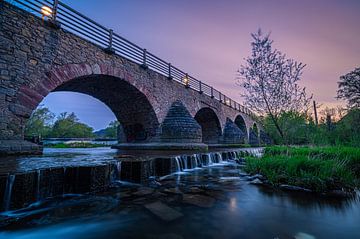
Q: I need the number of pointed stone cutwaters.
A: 4